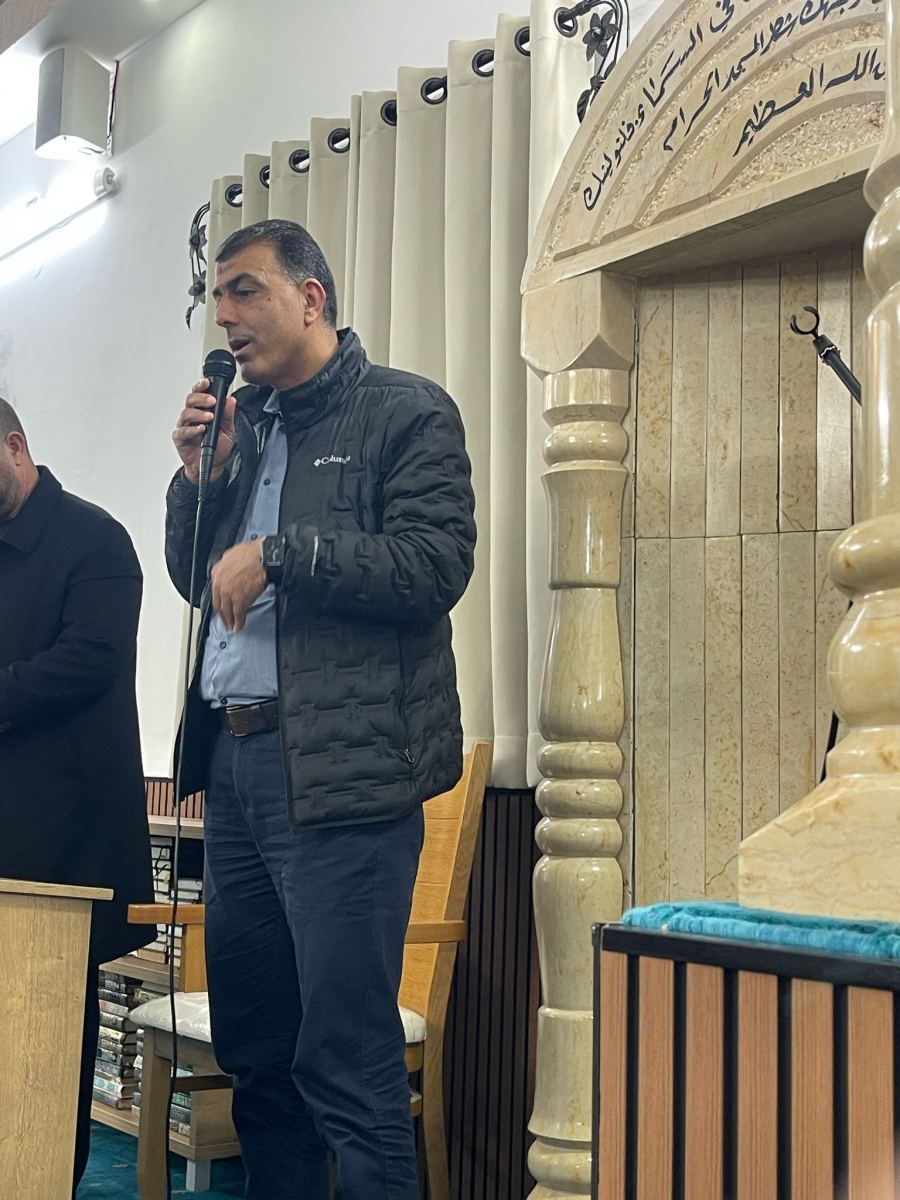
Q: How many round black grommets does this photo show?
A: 9